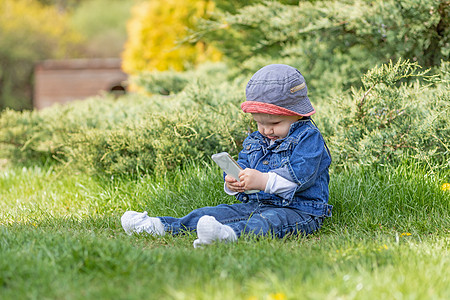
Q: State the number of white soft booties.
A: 2